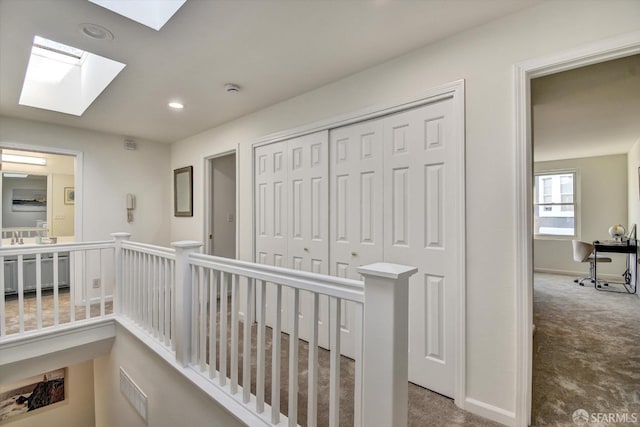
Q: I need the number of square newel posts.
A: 3